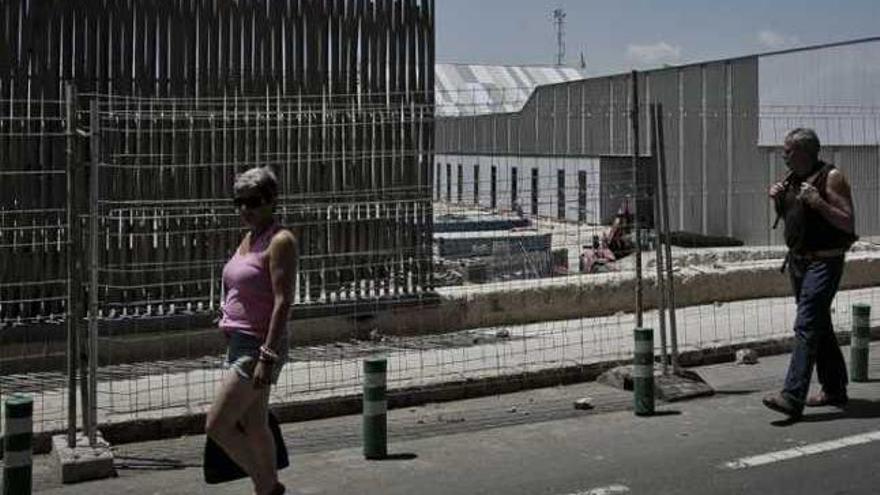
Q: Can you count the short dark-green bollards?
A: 4